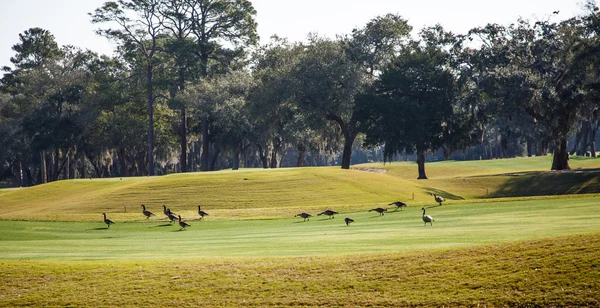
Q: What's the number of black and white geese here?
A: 13